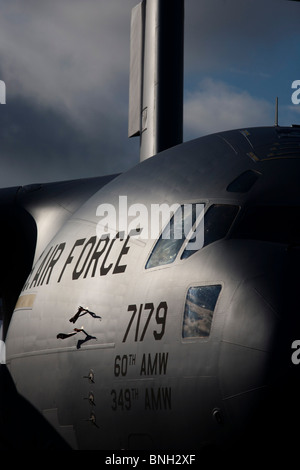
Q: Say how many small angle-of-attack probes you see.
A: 3